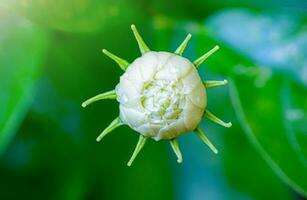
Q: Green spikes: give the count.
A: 11